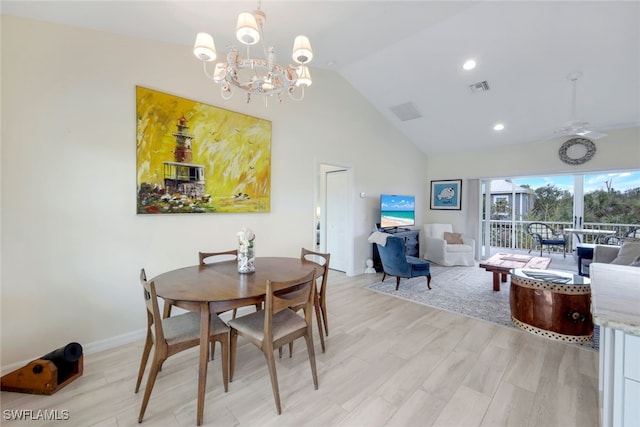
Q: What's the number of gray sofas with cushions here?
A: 1